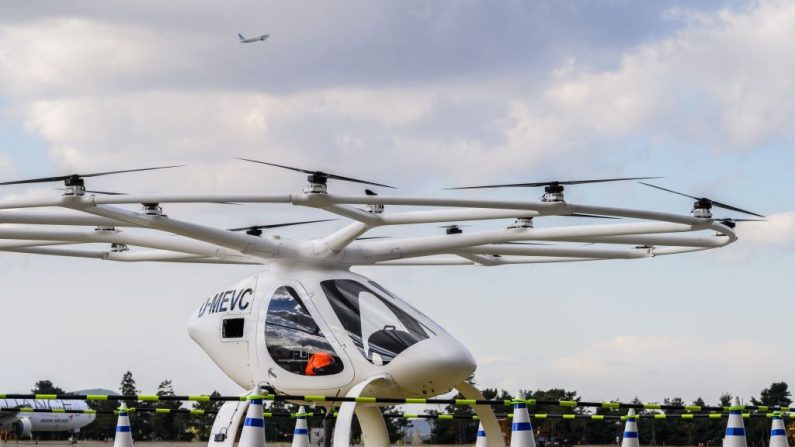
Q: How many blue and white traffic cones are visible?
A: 8